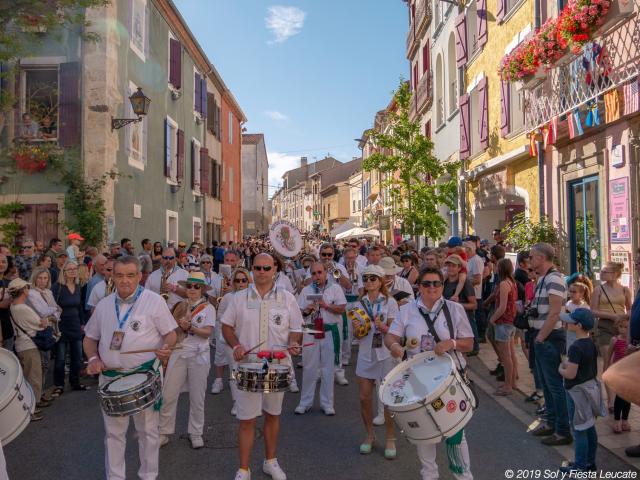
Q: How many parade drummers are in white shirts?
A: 3